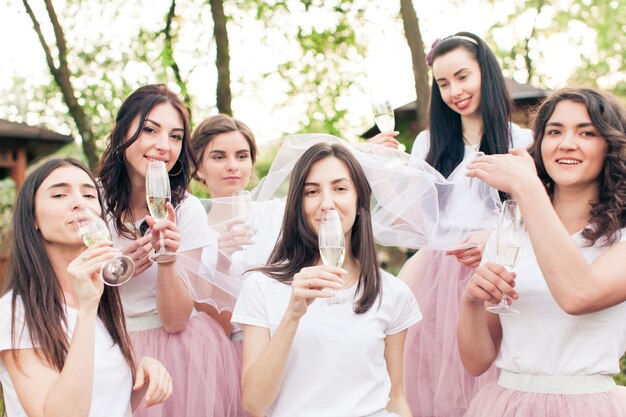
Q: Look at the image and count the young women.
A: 6